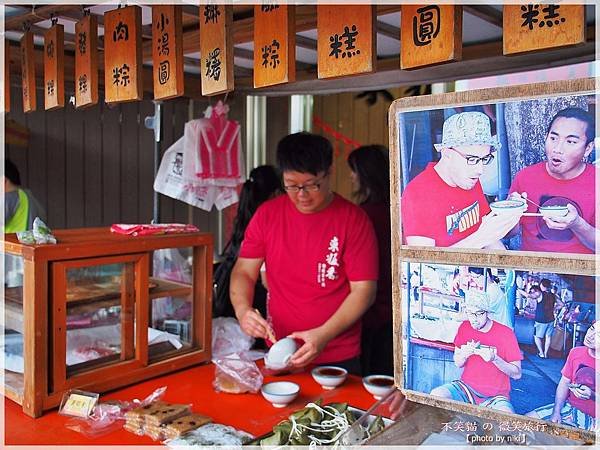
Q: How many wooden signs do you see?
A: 11